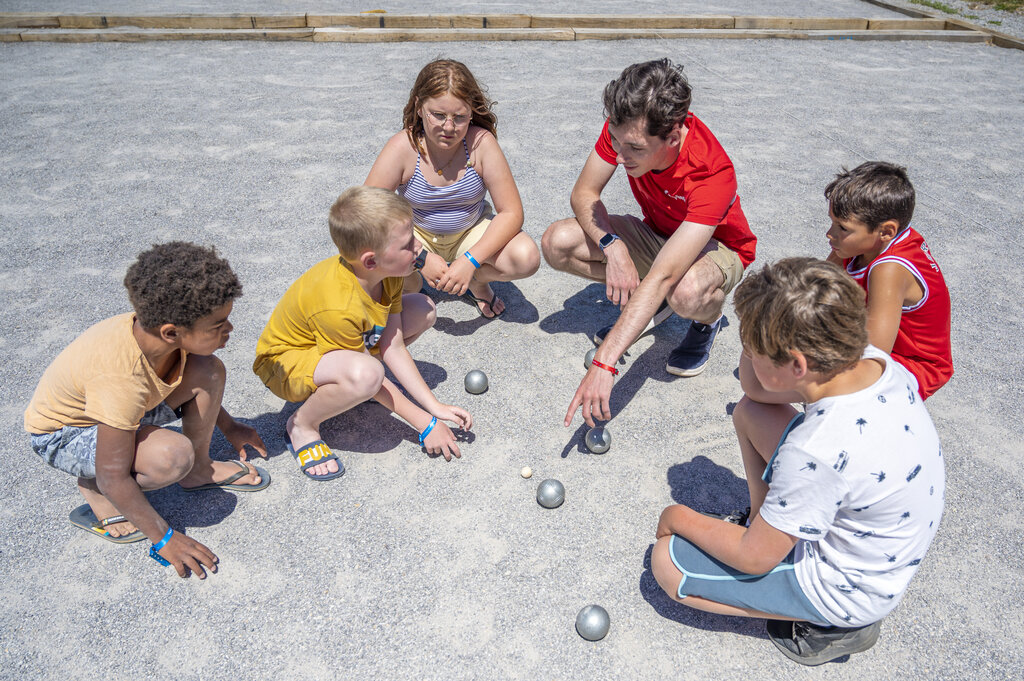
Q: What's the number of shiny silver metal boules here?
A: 5